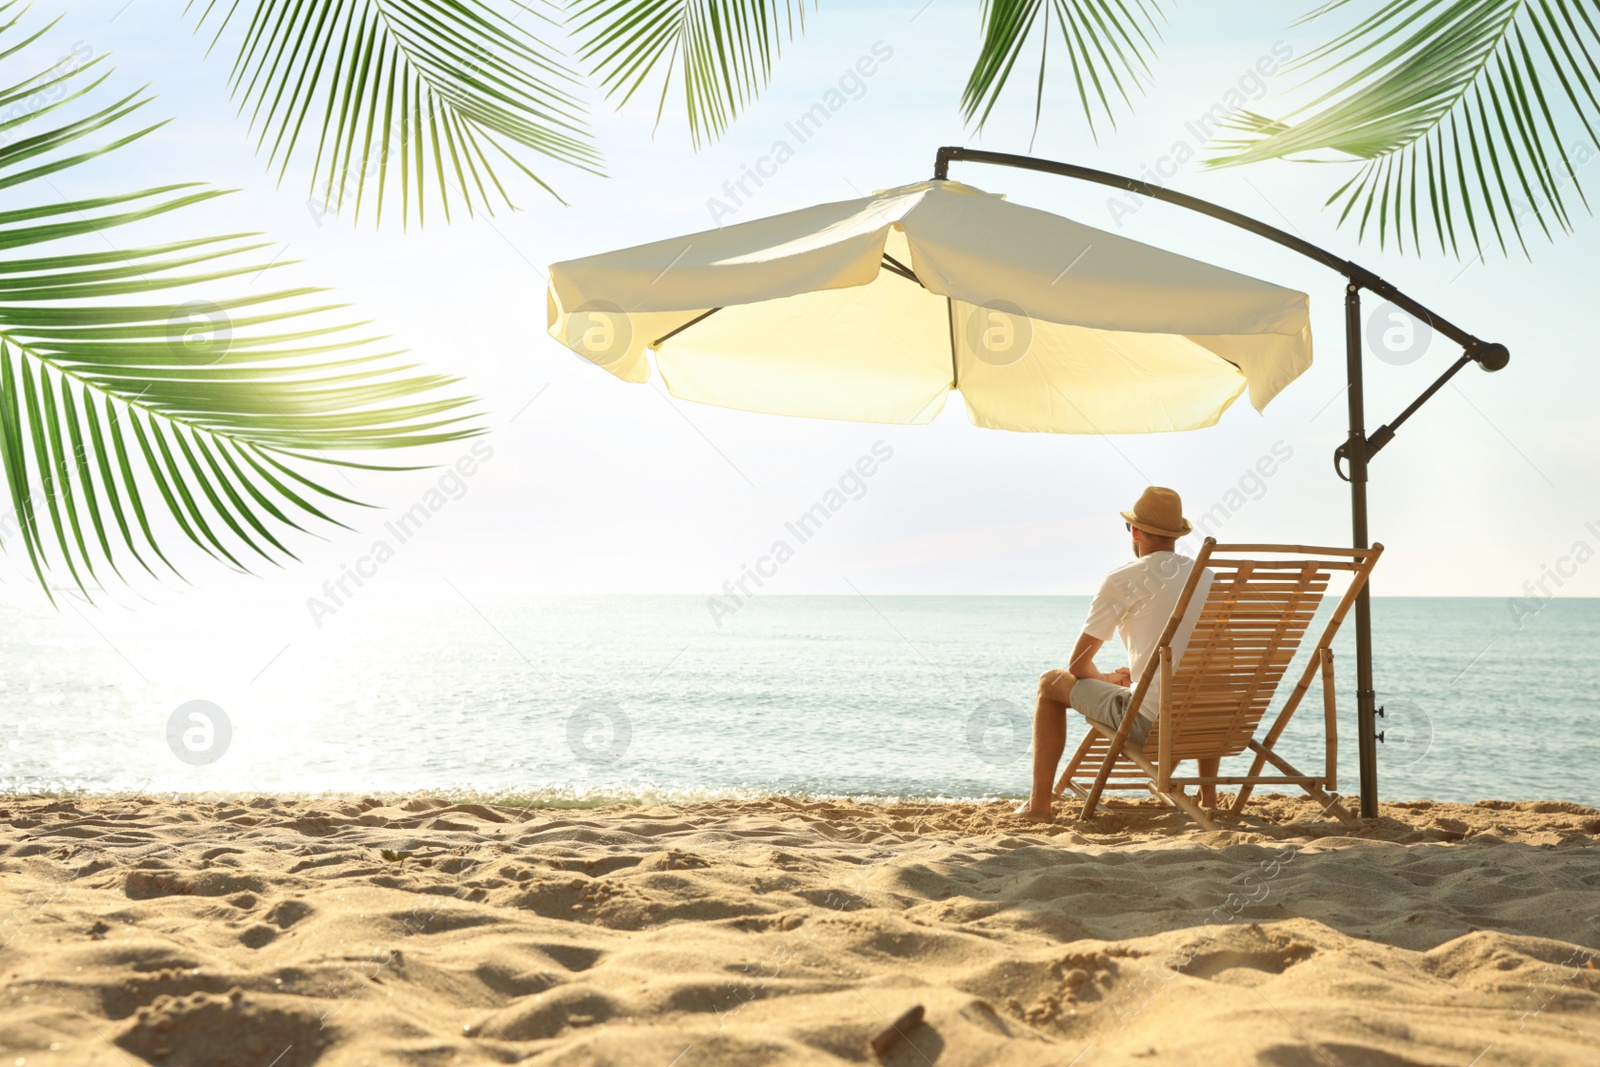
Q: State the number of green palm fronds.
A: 5